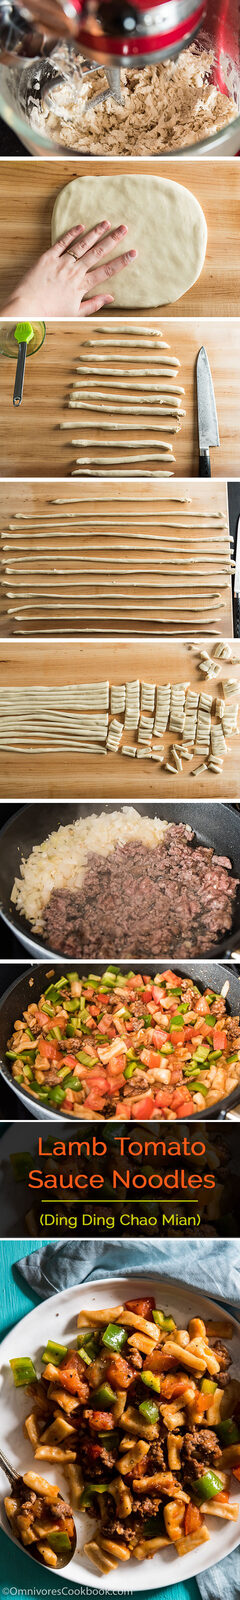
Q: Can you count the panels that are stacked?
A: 9